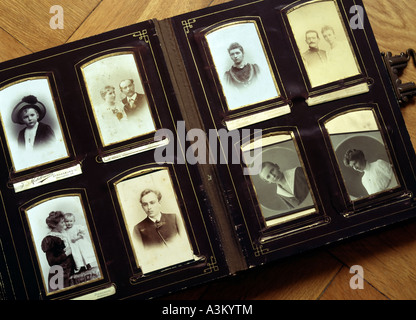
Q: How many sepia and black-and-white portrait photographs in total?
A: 8